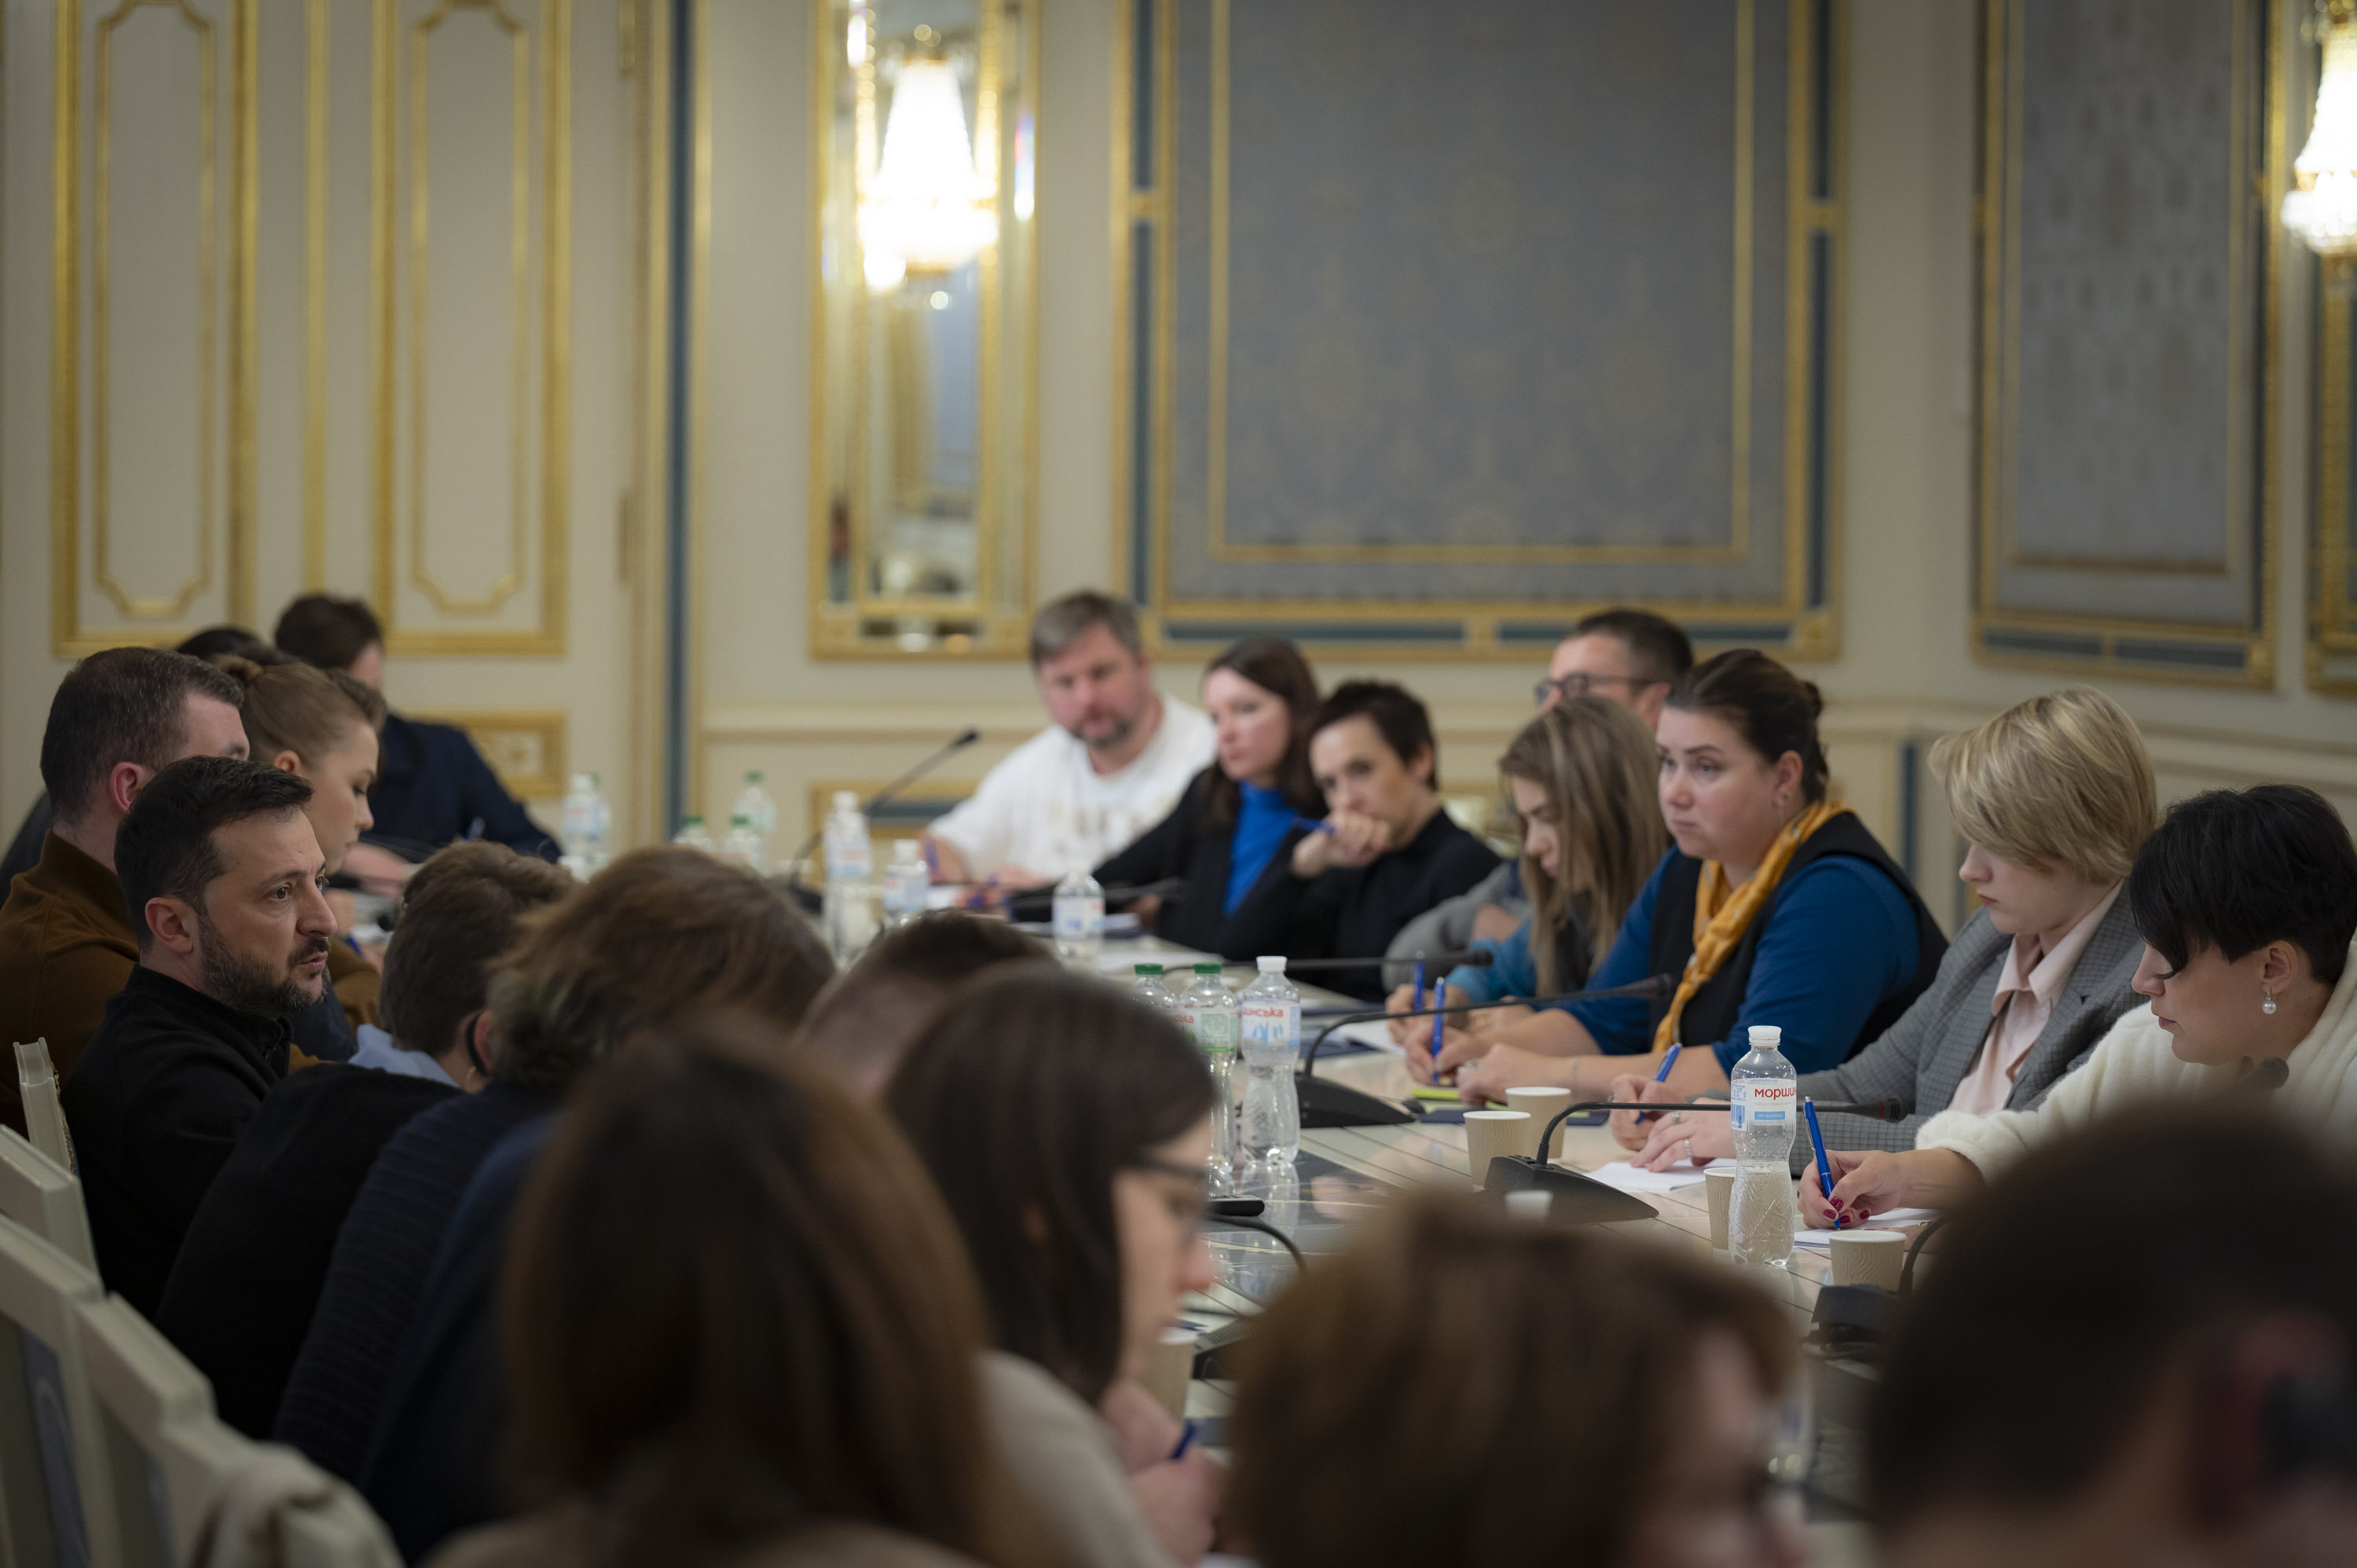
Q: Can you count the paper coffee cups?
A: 5